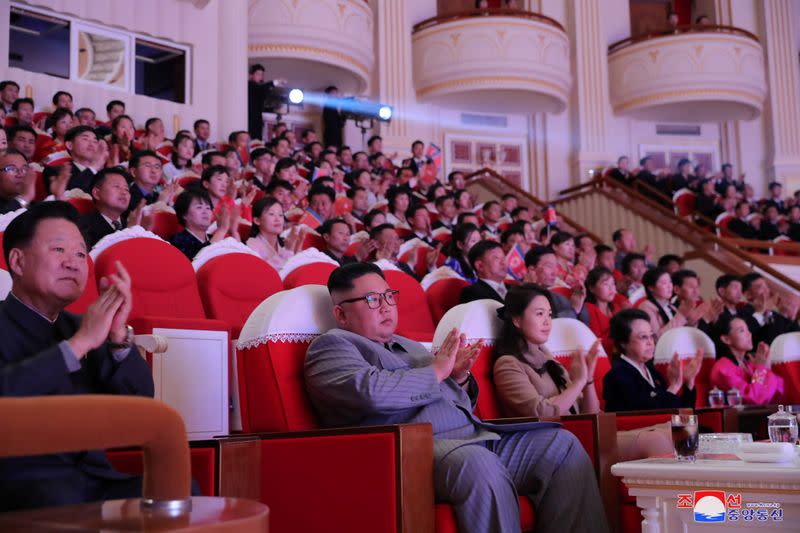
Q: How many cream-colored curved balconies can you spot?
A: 3